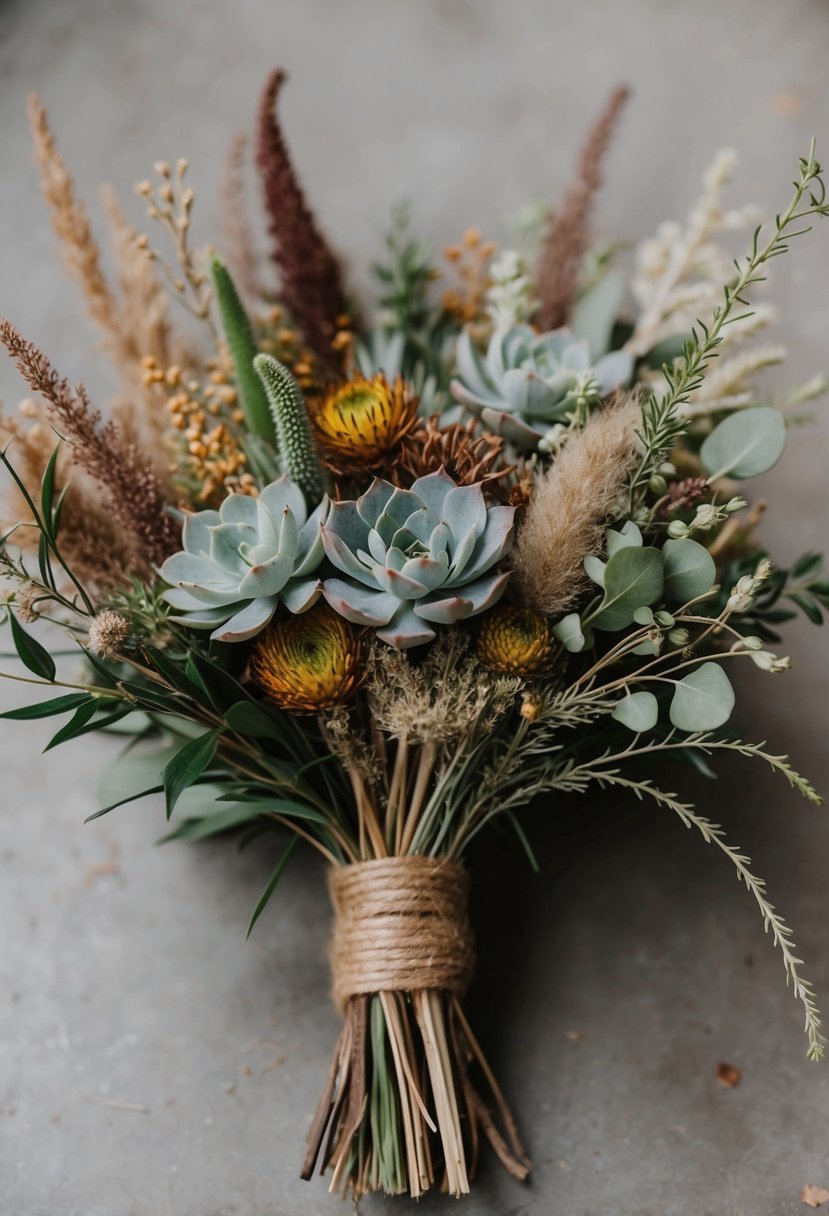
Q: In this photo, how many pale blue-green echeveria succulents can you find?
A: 3